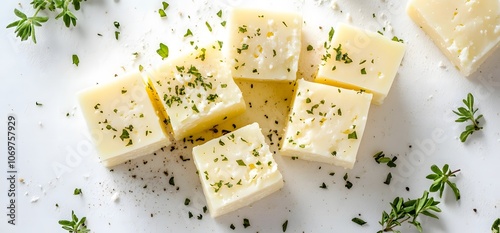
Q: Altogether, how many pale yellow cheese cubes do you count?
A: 7